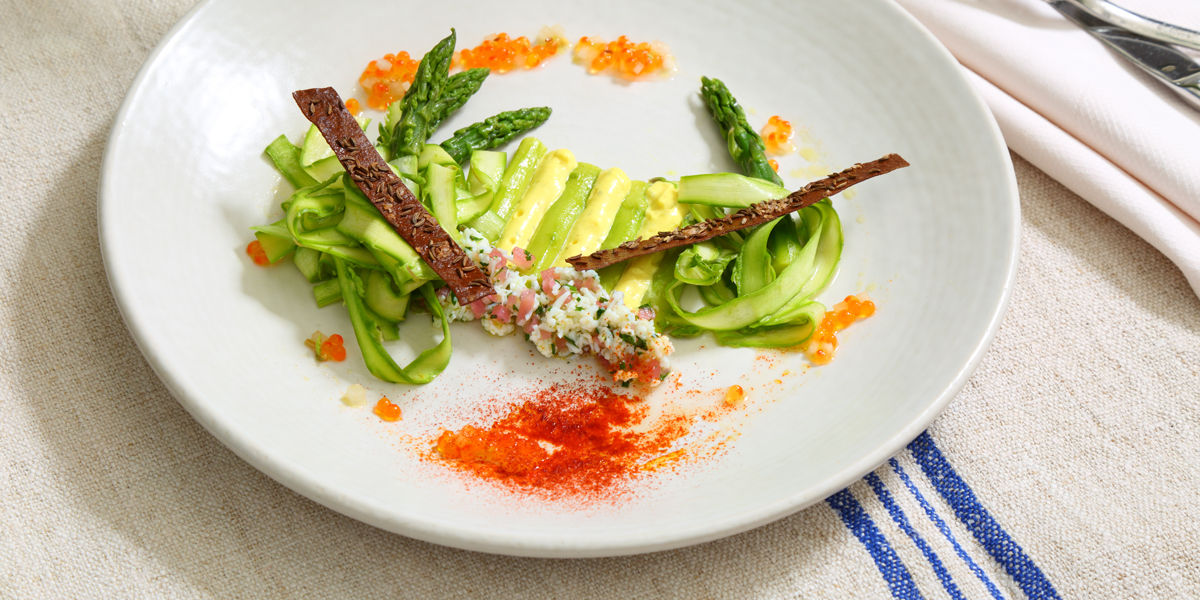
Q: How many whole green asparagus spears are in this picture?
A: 4